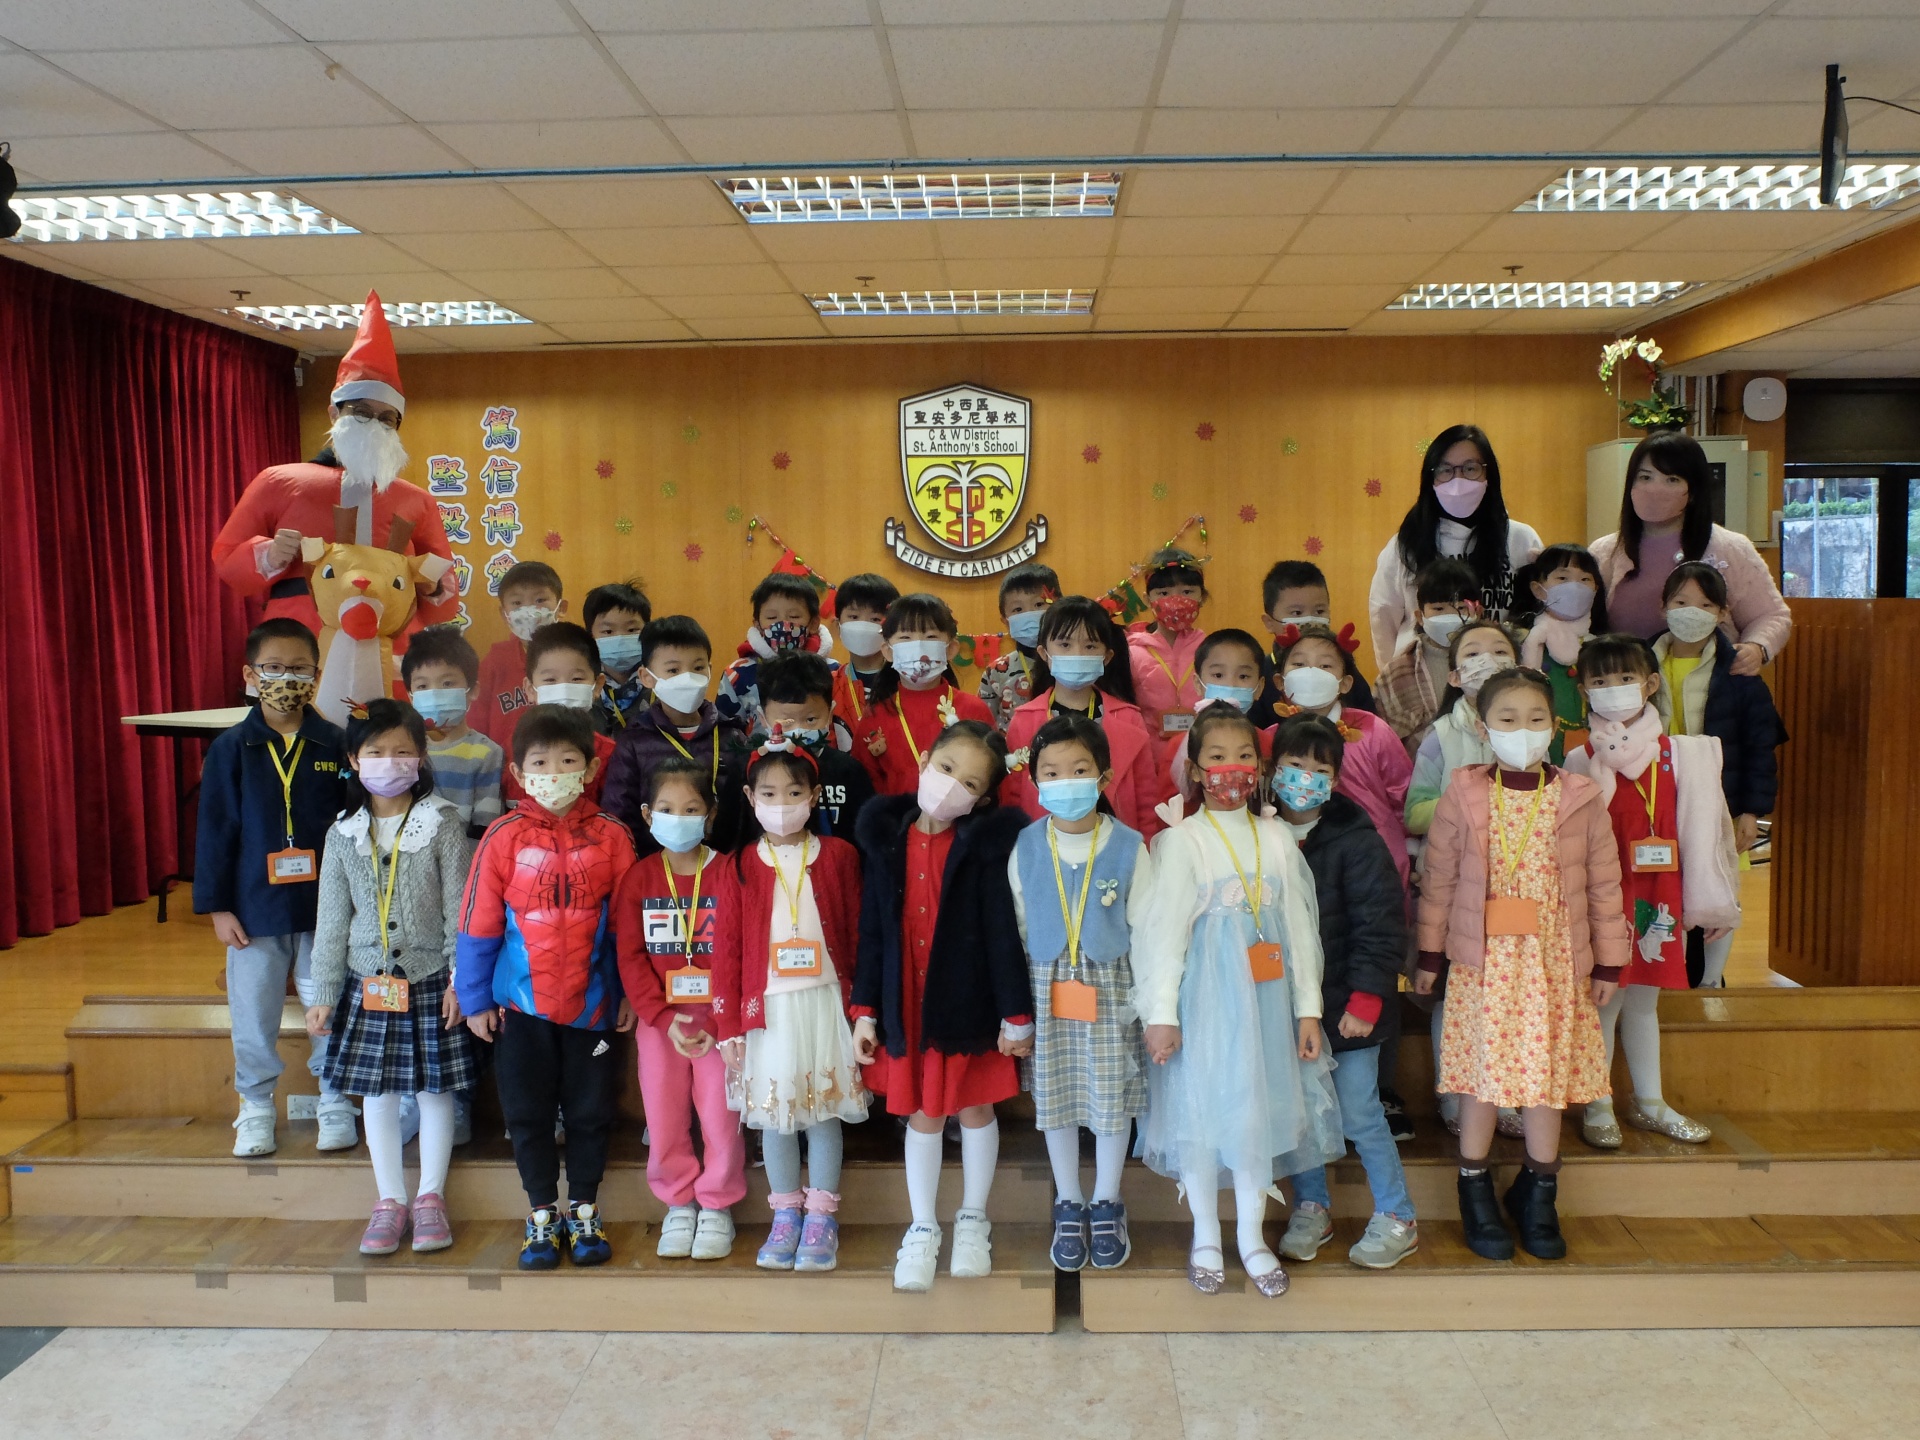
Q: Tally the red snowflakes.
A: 9